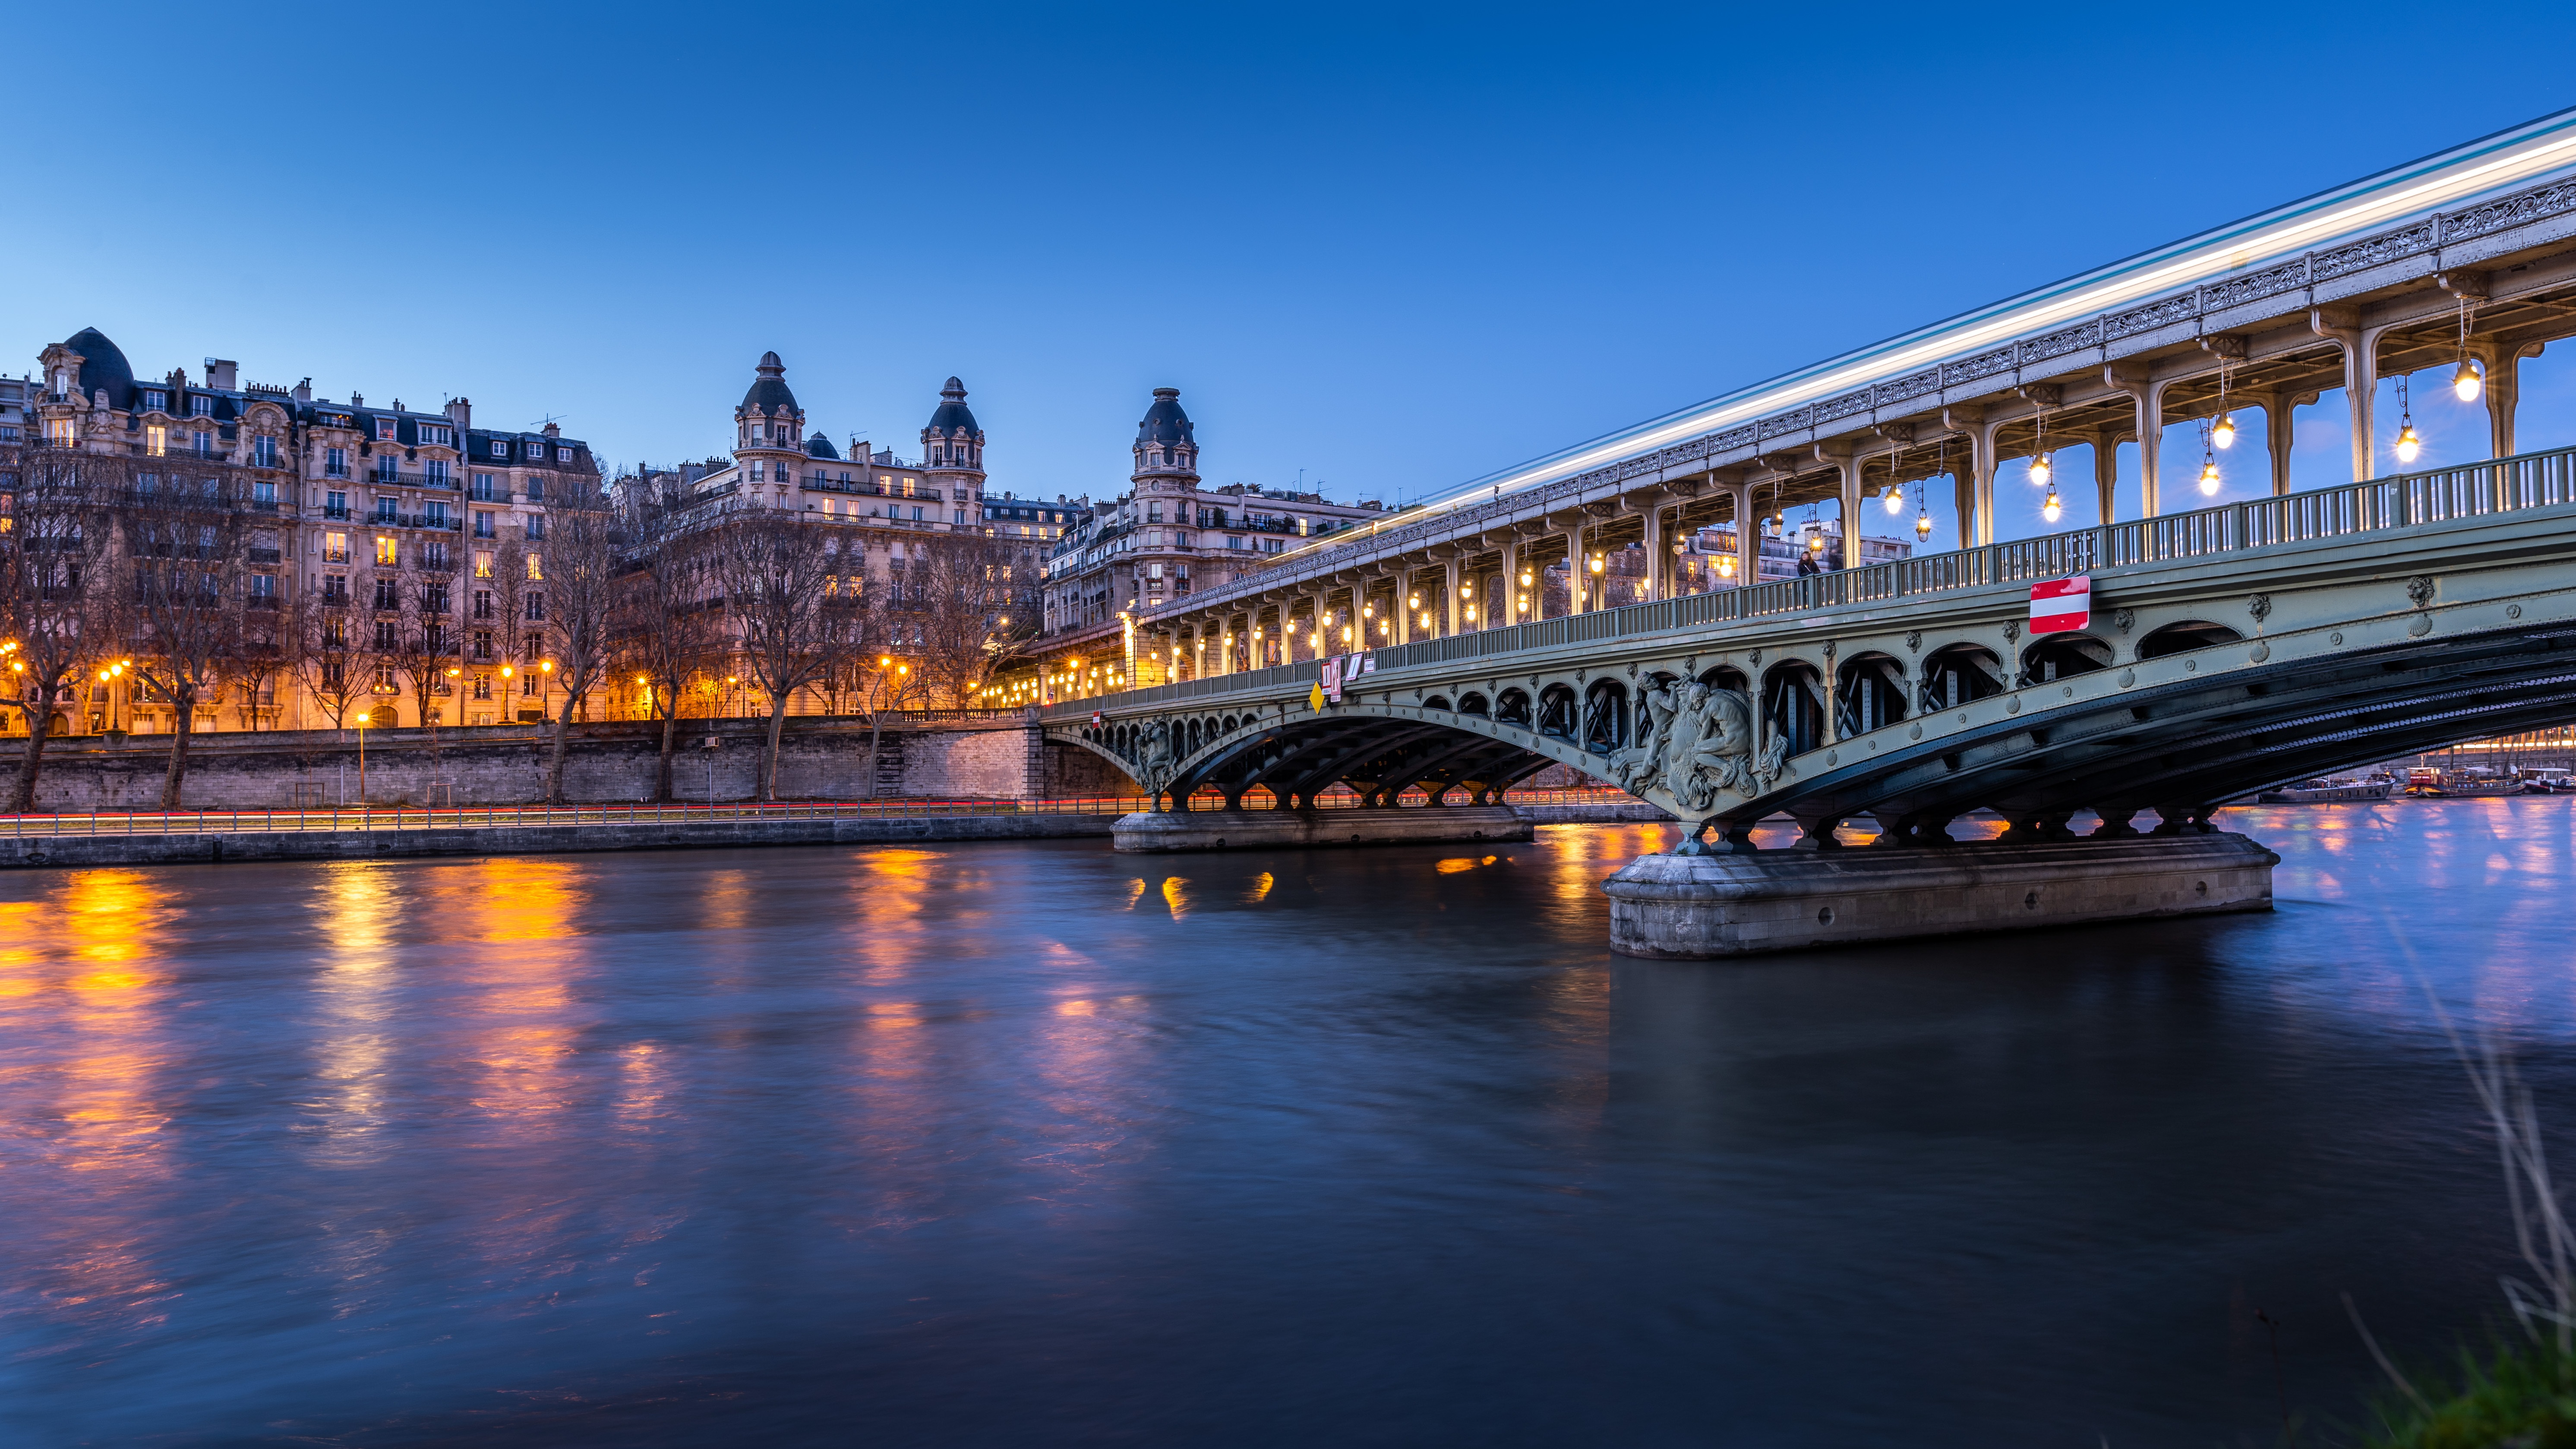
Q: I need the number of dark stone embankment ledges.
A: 1